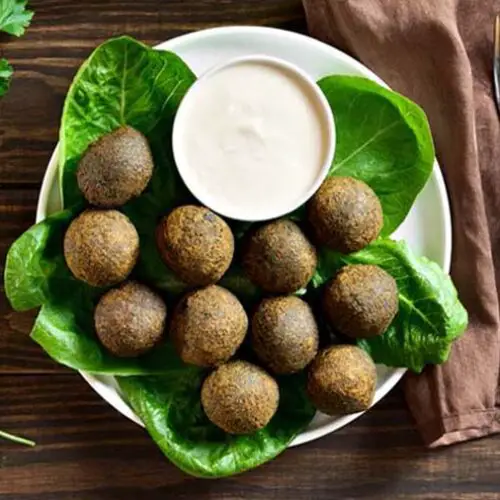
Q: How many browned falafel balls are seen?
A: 11